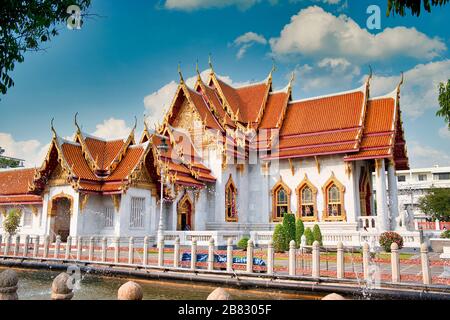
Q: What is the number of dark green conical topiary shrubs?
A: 5